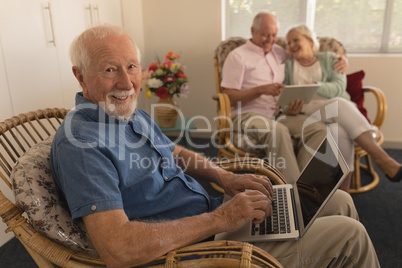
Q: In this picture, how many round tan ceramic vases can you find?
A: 1